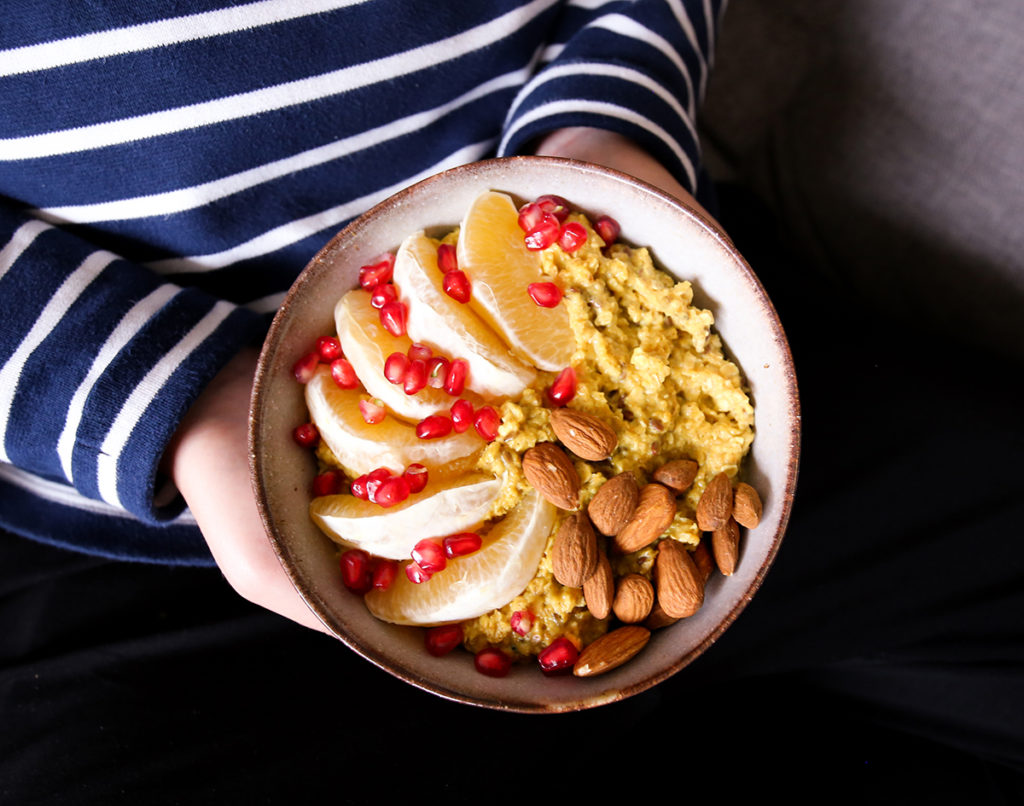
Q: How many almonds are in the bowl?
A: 15